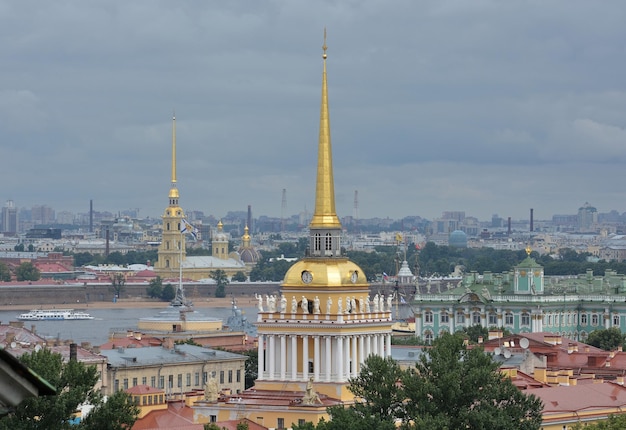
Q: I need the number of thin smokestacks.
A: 5